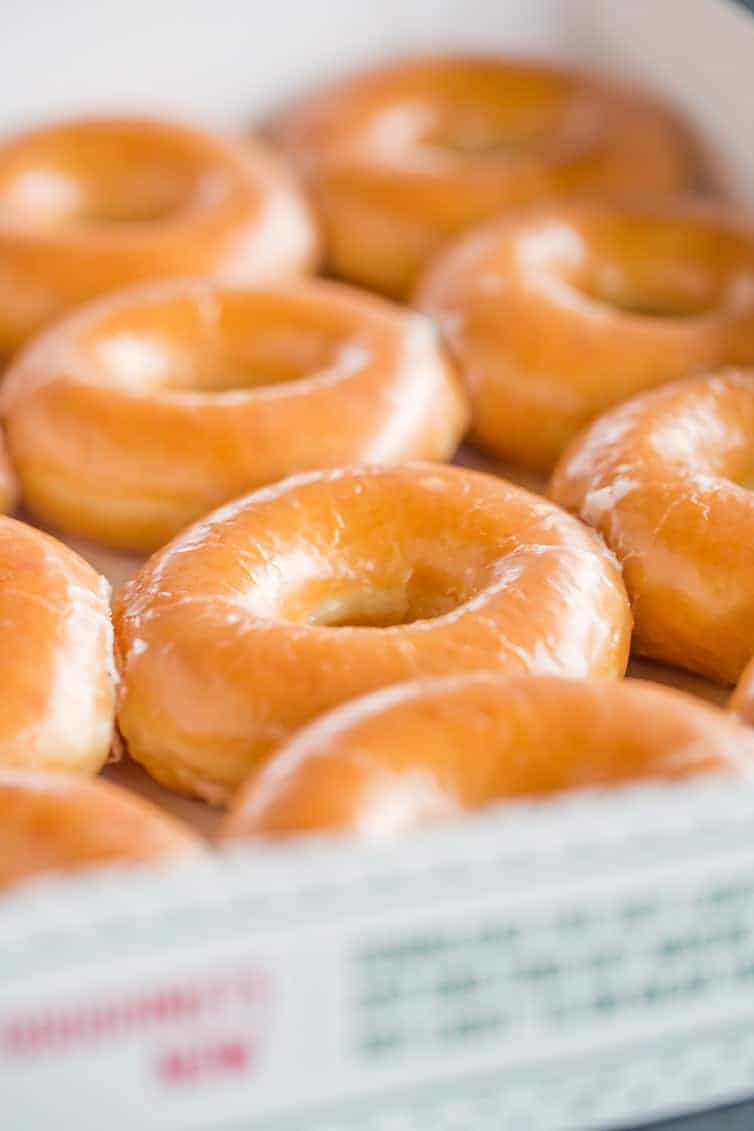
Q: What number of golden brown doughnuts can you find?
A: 11